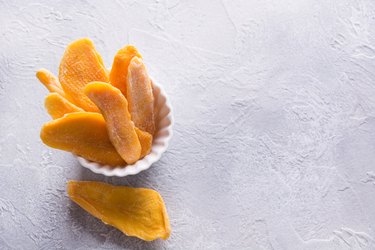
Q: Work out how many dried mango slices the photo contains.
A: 8